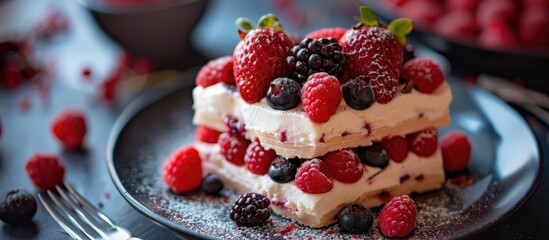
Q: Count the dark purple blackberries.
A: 2